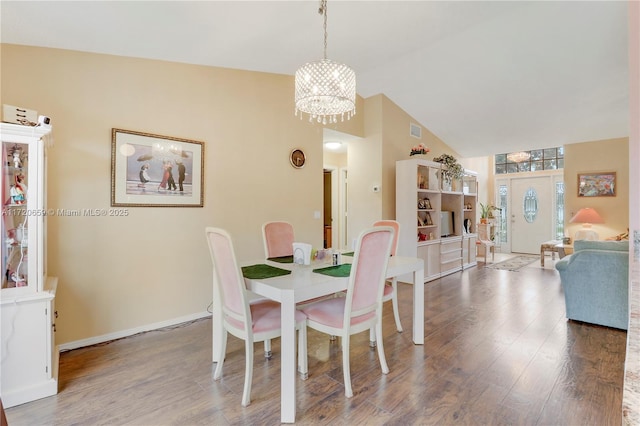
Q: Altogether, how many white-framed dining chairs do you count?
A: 4